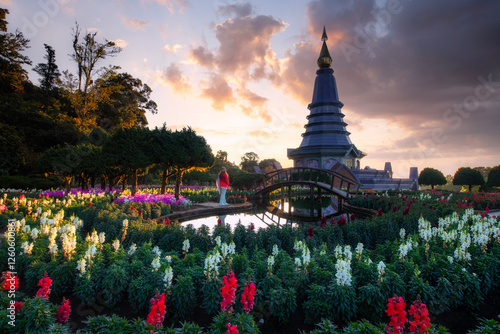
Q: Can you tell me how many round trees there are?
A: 3